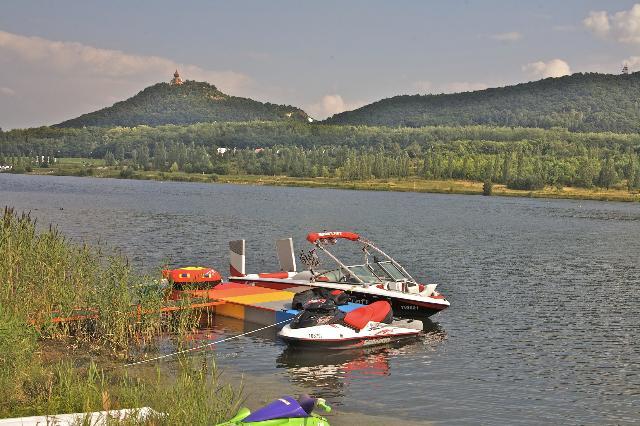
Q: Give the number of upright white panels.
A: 2